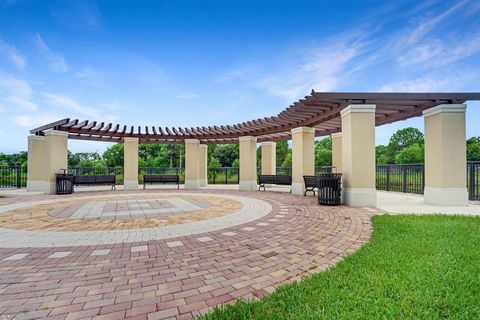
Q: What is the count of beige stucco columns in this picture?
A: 11